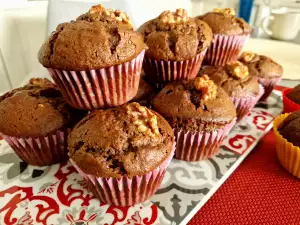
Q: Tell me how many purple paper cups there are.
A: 8